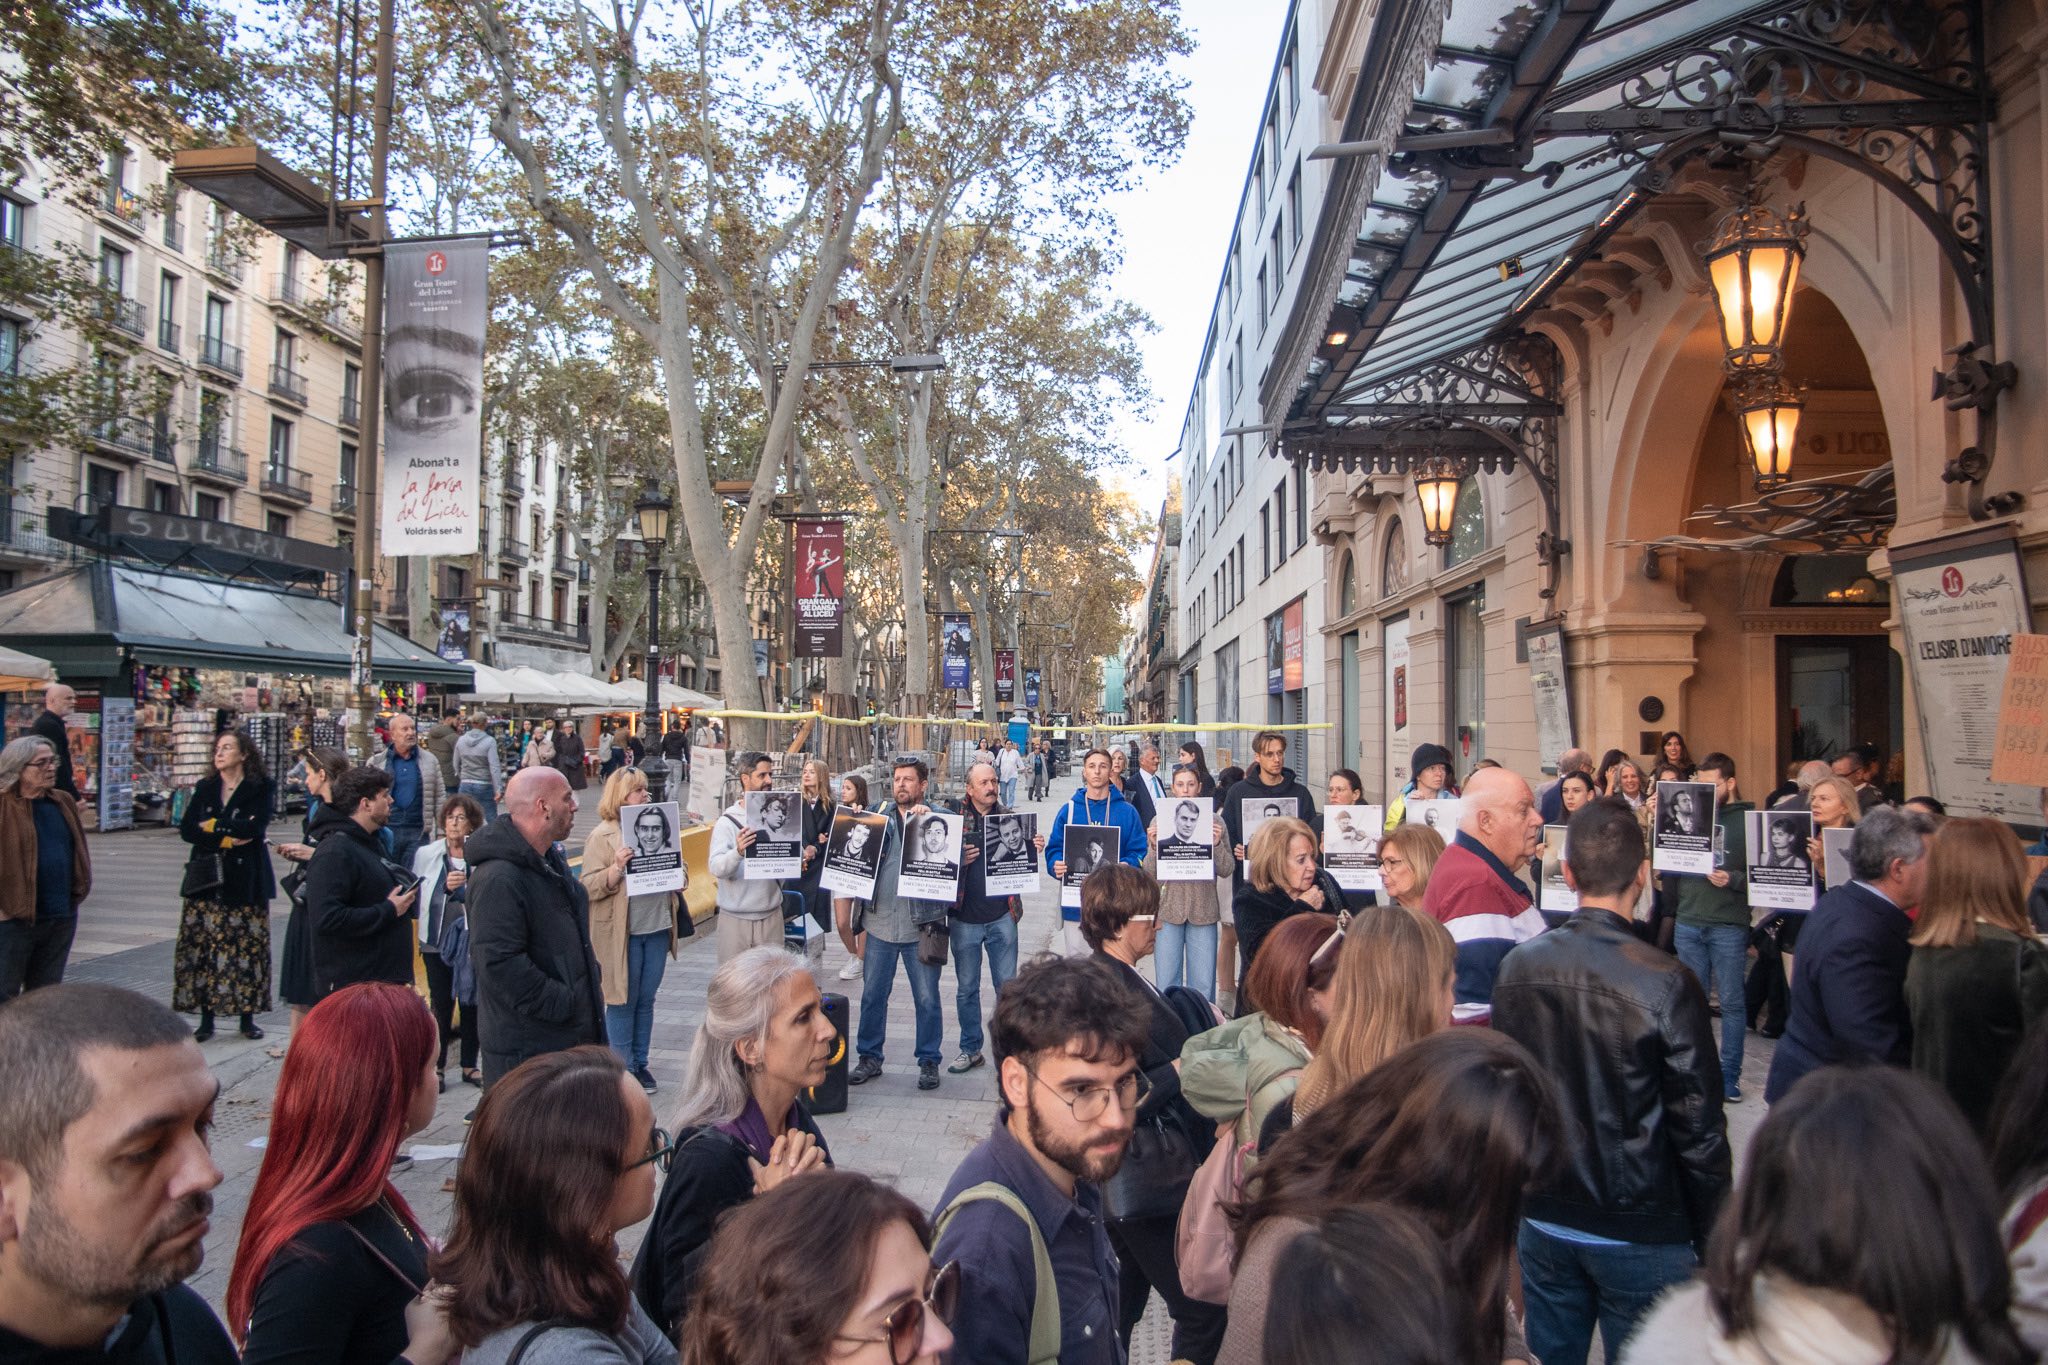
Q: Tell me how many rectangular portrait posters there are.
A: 14